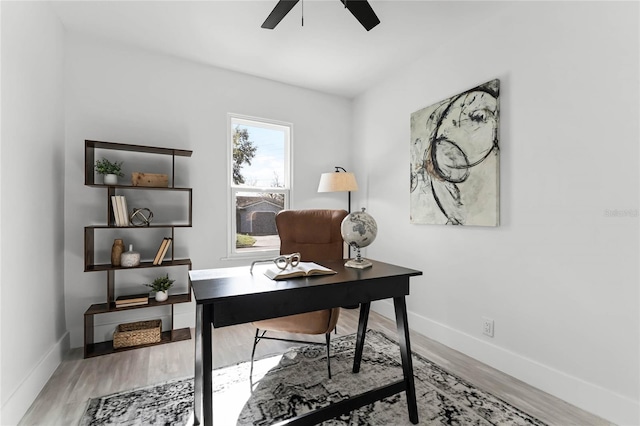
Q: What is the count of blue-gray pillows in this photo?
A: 0